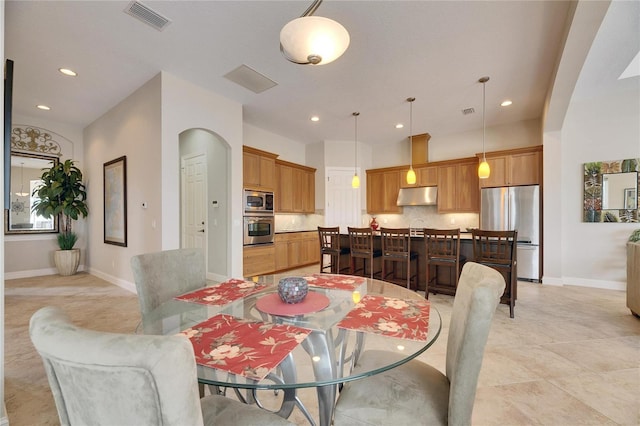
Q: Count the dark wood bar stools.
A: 5